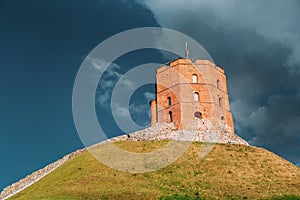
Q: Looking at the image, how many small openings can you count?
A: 8